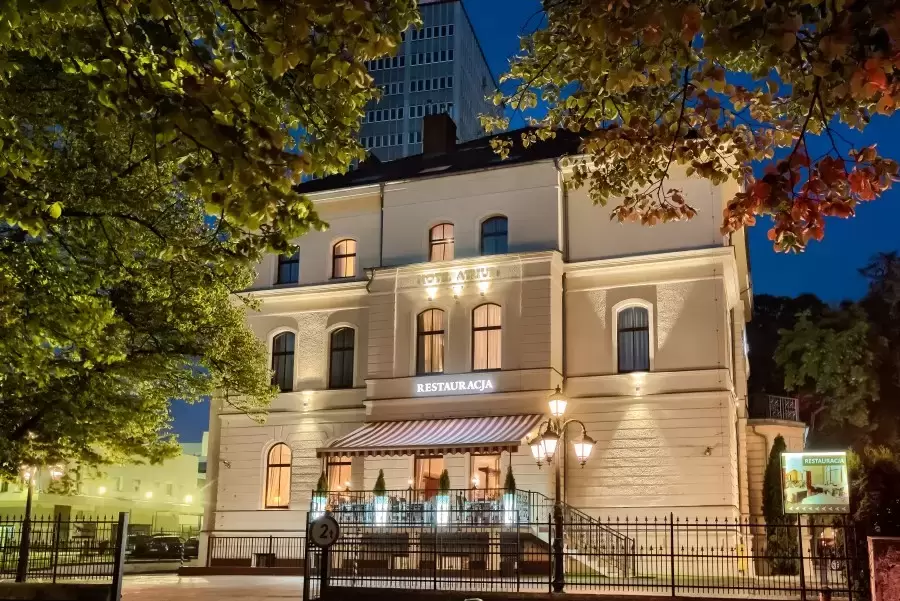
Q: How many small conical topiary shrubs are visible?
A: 4